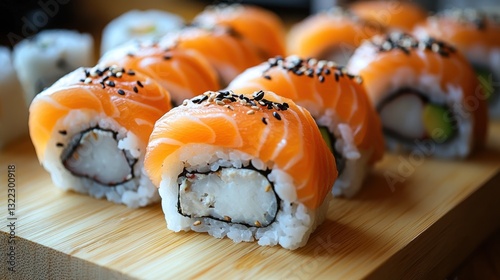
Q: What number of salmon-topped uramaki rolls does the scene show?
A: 10